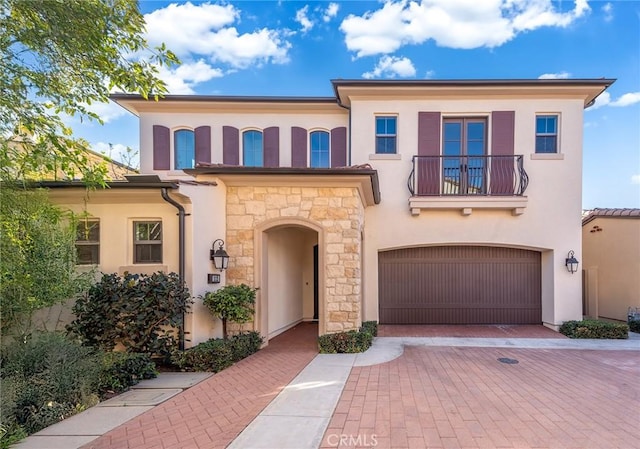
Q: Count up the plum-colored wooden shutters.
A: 8